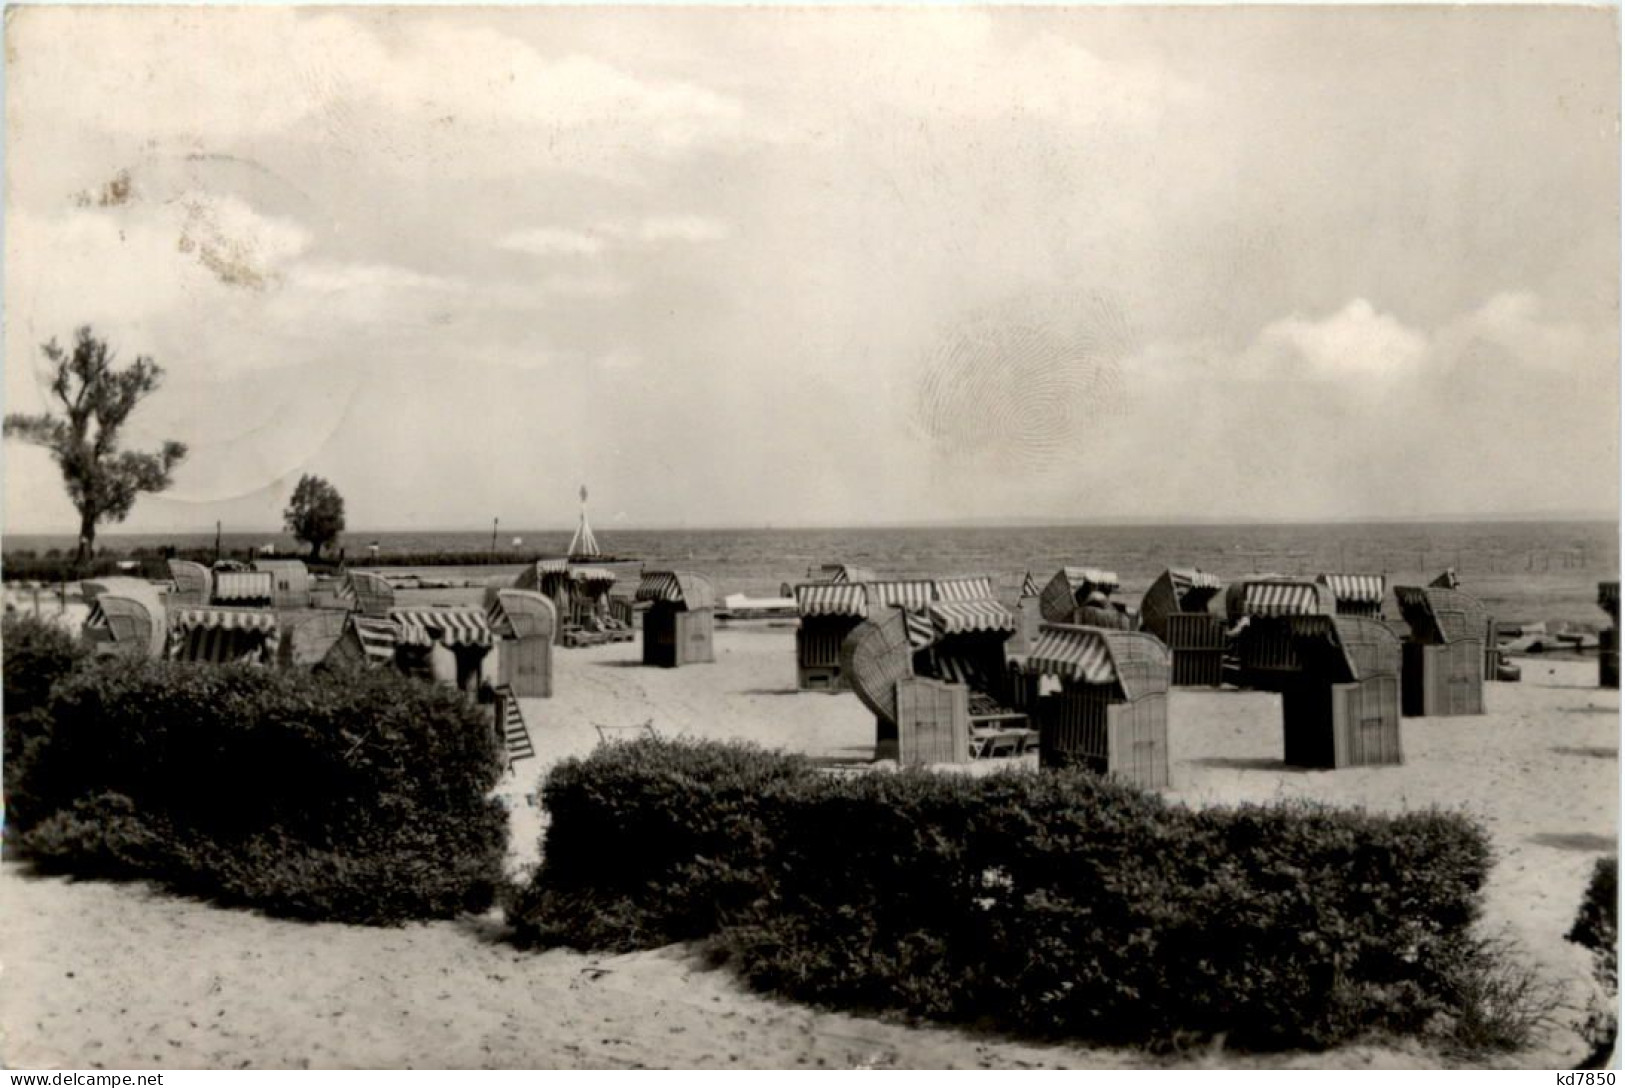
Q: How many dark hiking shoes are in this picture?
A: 0